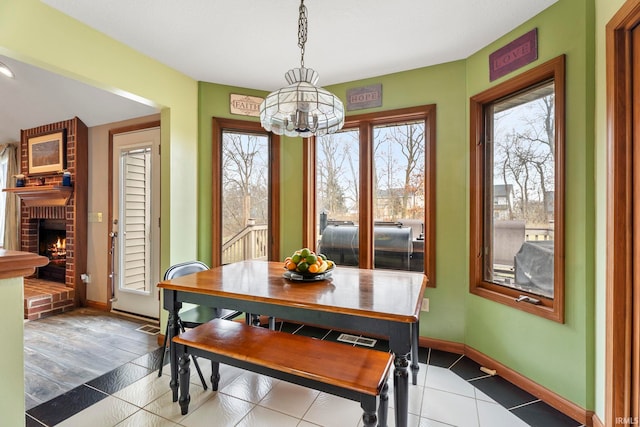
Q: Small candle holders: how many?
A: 2